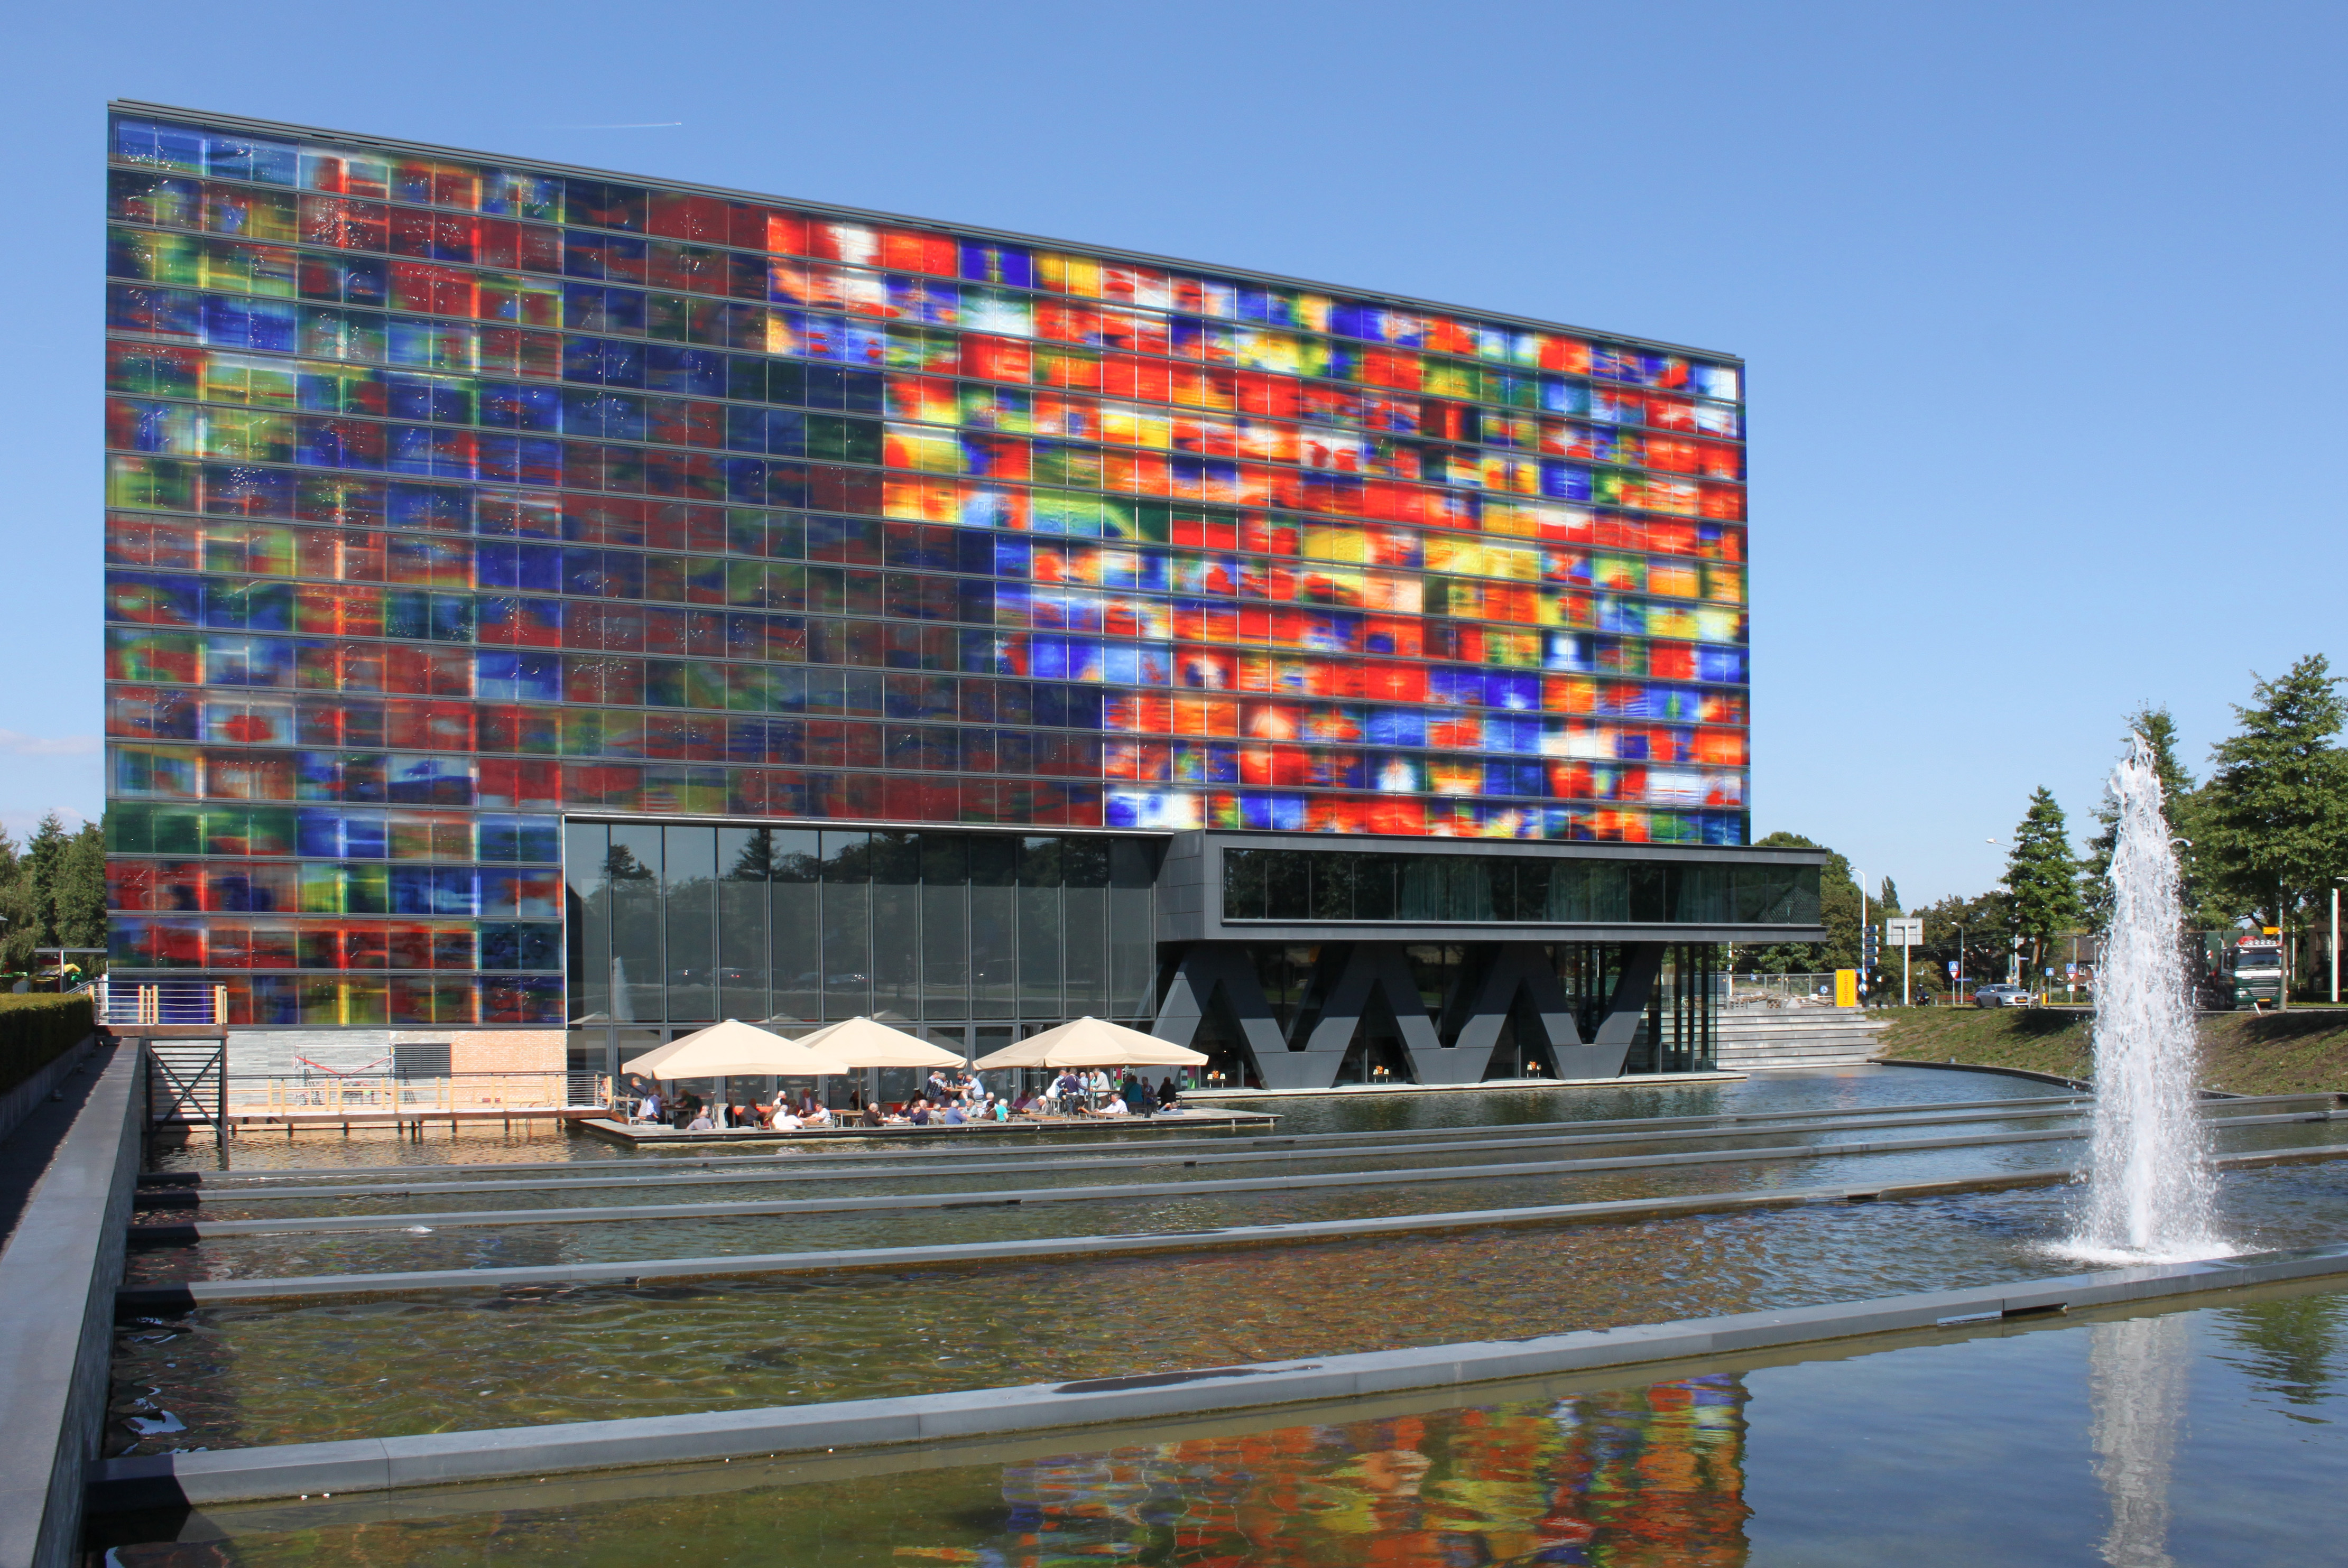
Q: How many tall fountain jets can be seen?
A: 1